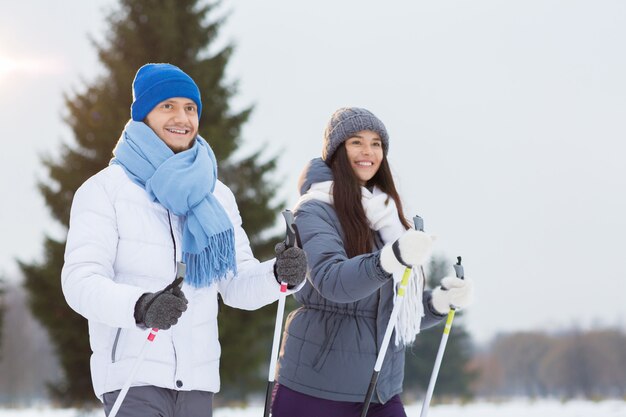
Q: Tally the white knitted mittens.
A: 2